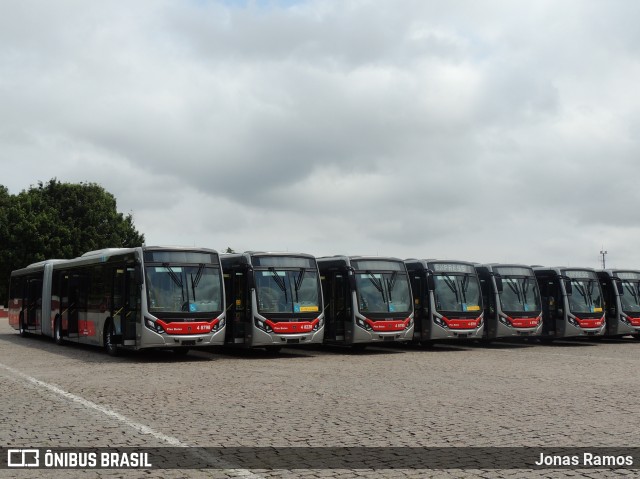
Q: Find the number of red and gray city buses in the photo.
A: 7